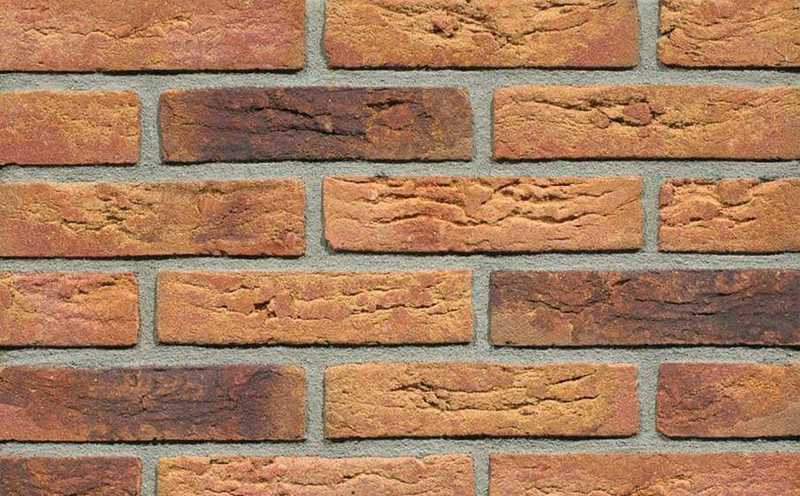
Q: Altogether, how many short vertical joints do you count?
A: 12